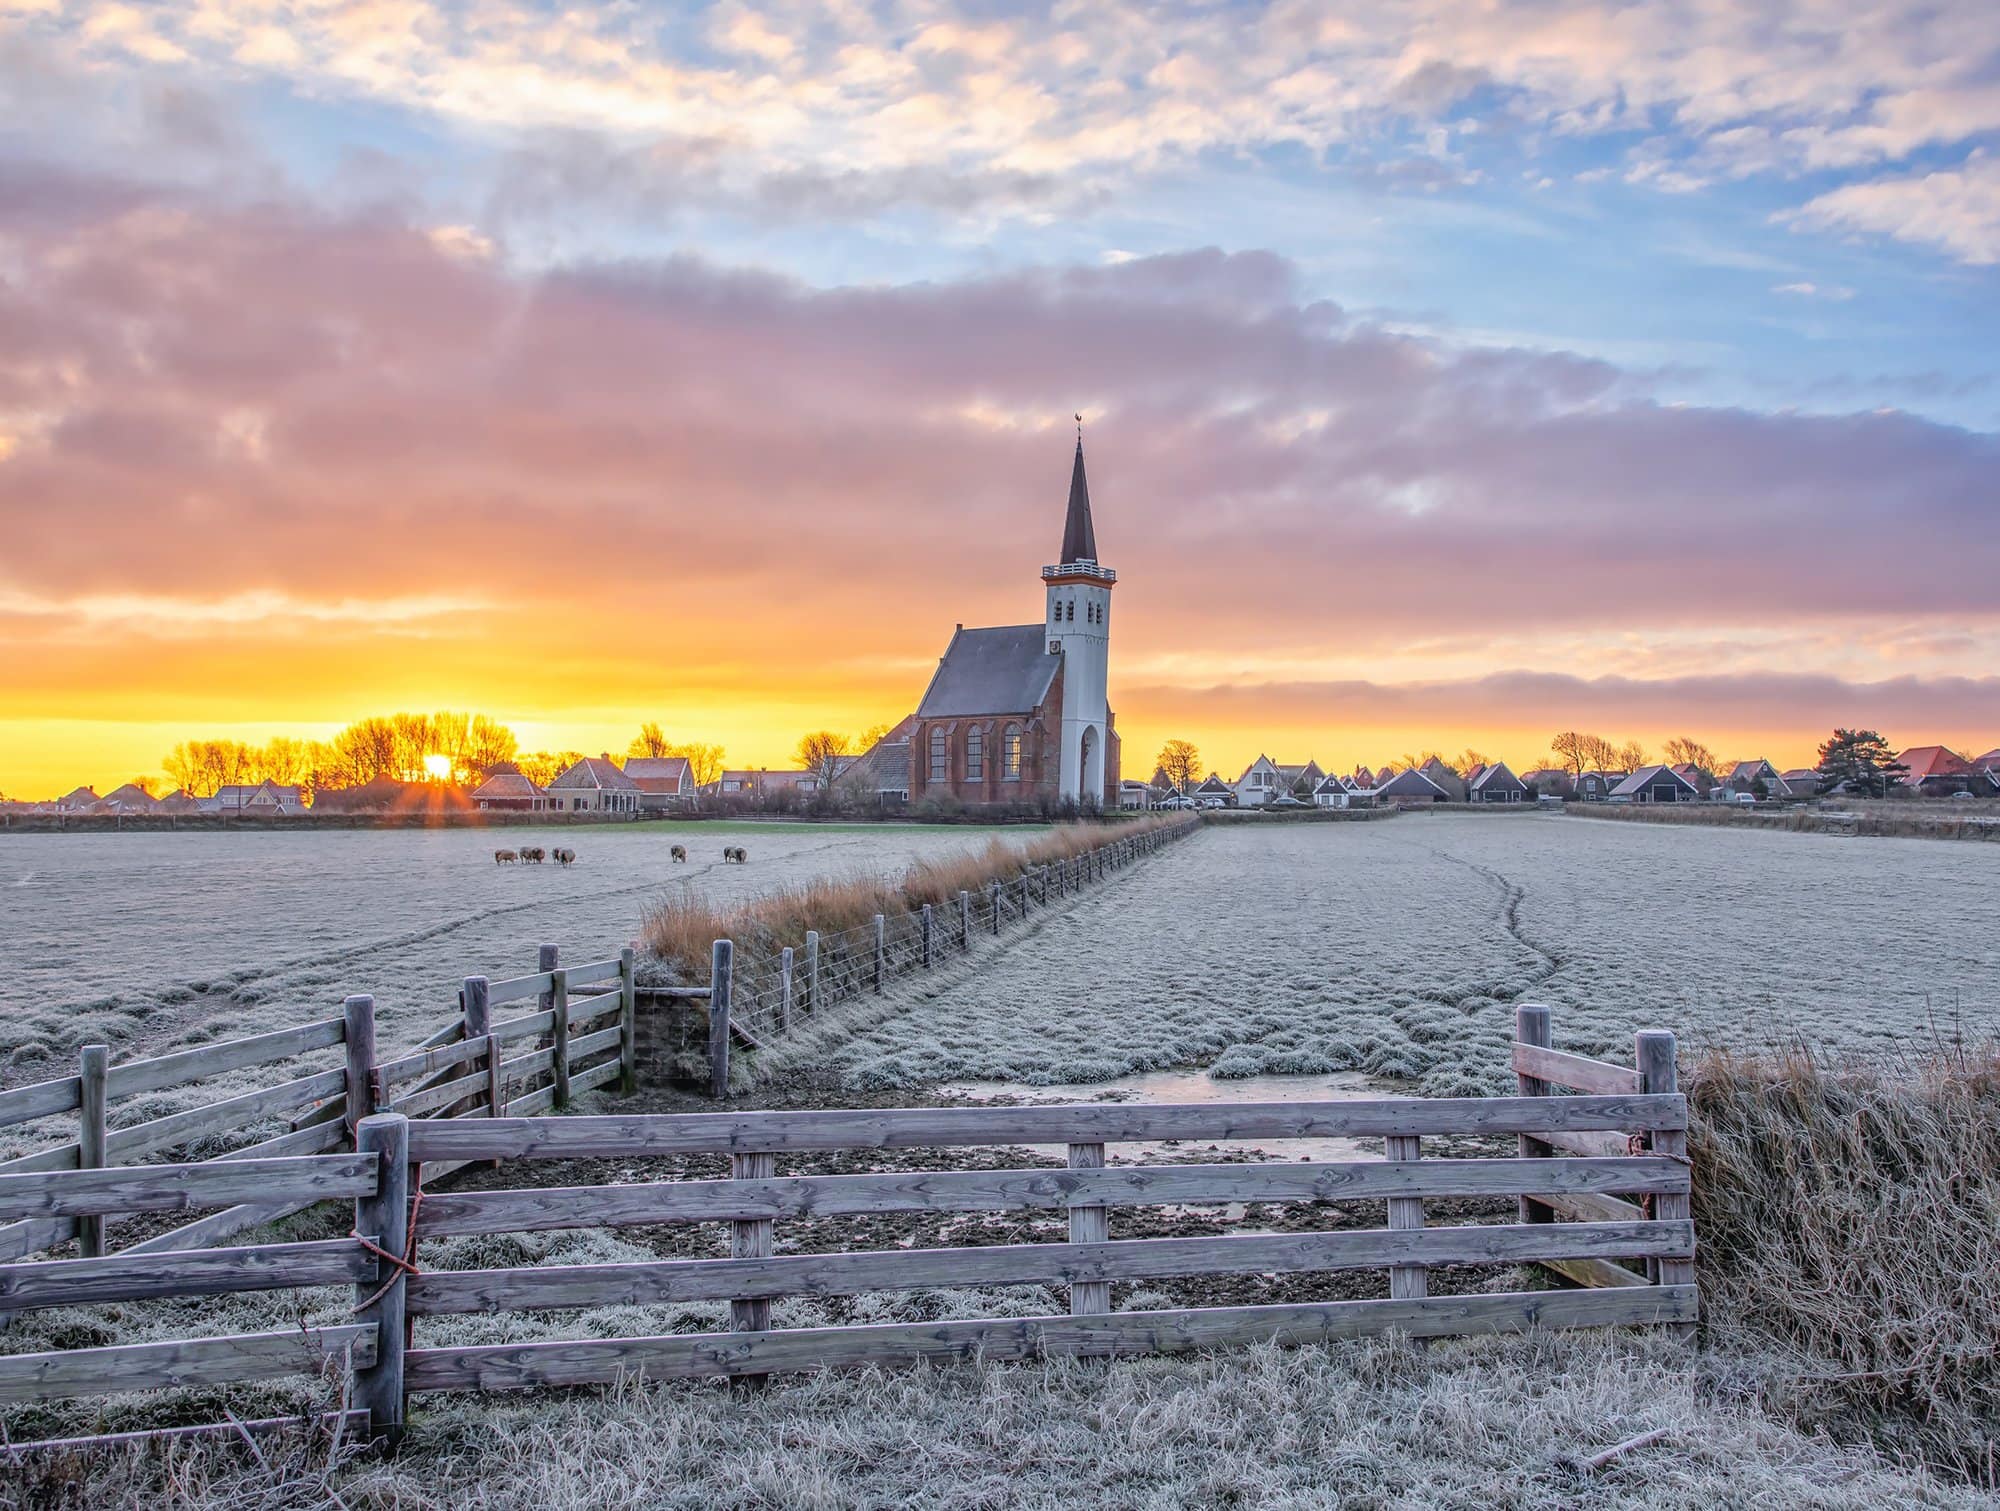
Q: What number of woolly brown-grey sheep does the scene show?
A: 8